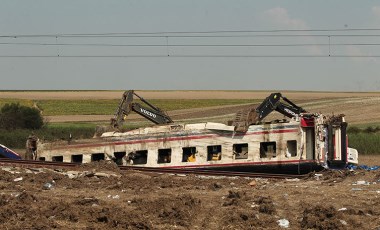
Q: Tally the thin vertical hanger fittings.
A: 3